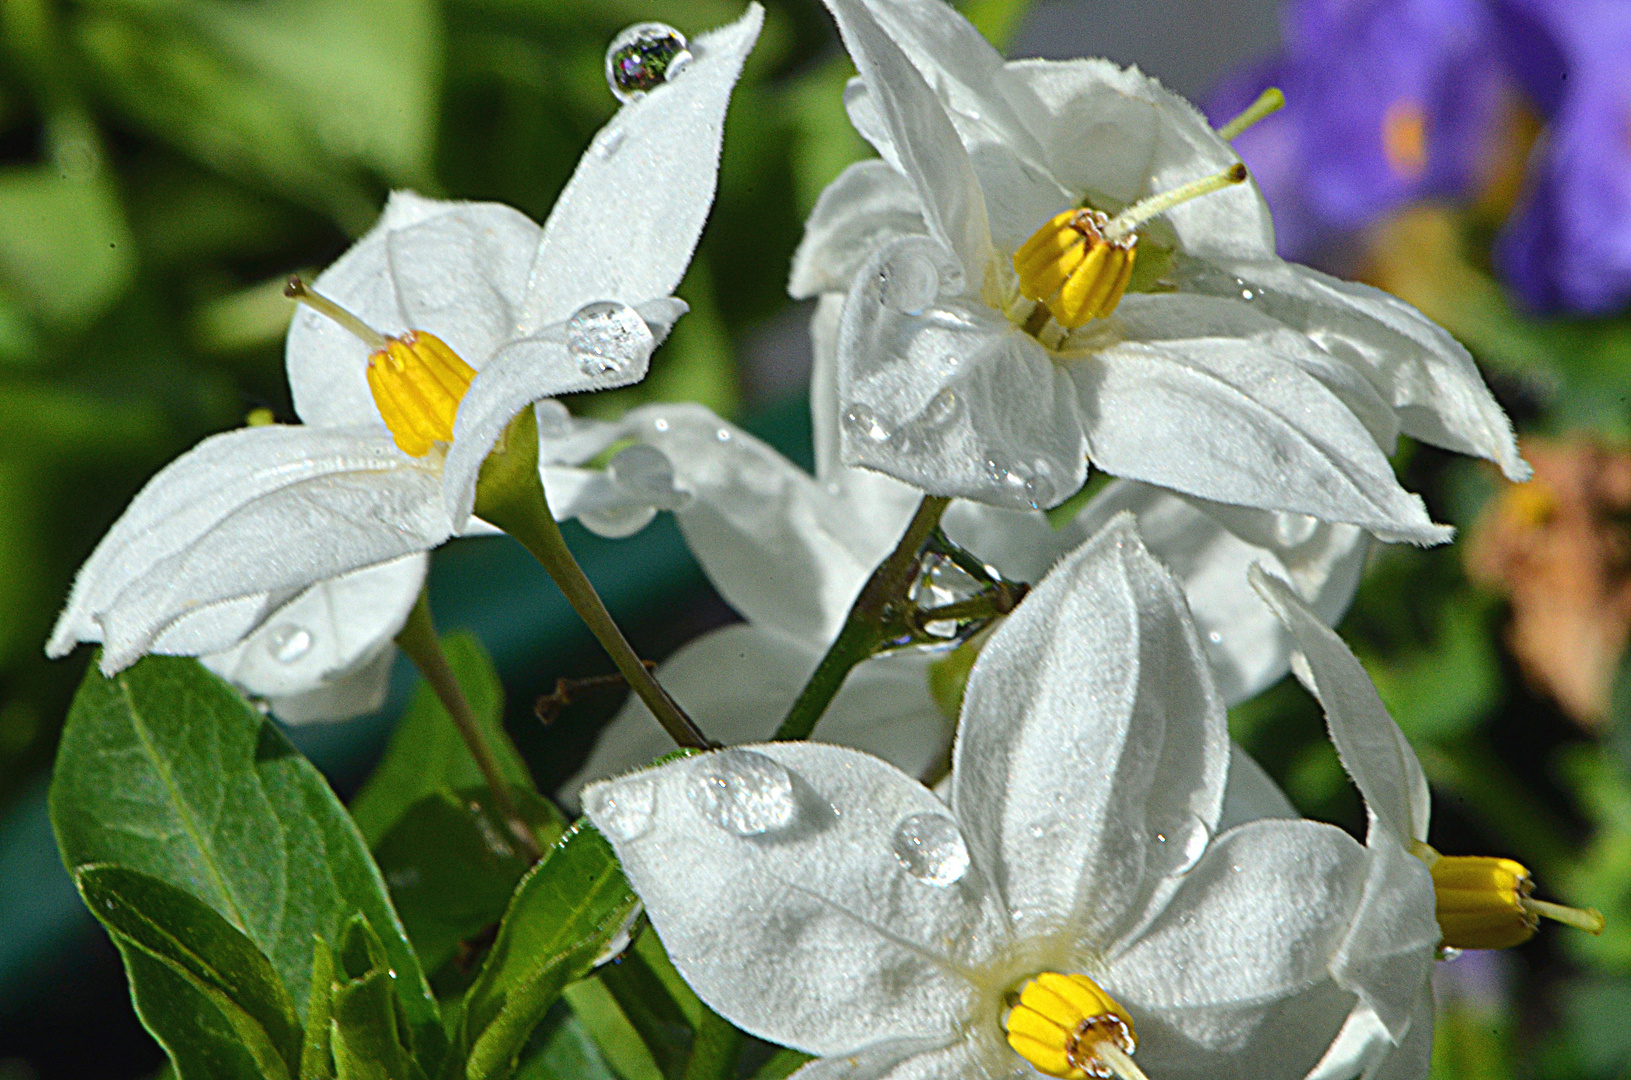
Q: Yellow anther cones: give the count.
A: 4